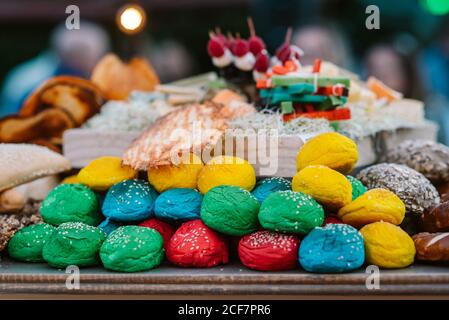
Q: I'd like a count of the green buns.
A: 7